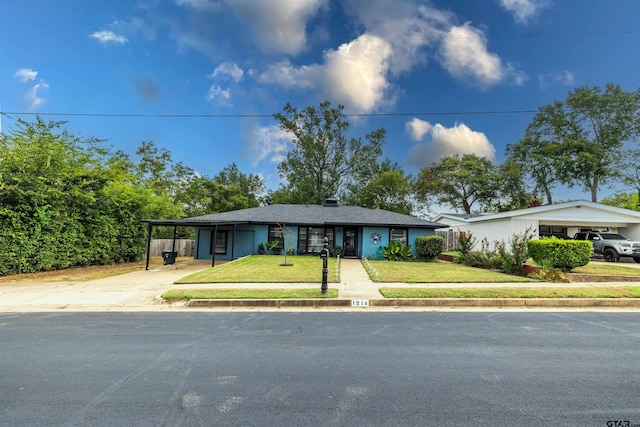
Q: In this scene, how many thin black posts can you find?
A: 4